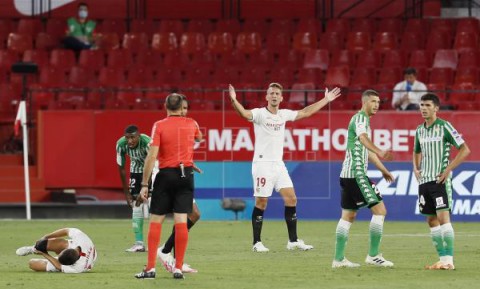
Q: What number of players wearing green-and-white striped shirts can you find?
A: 3